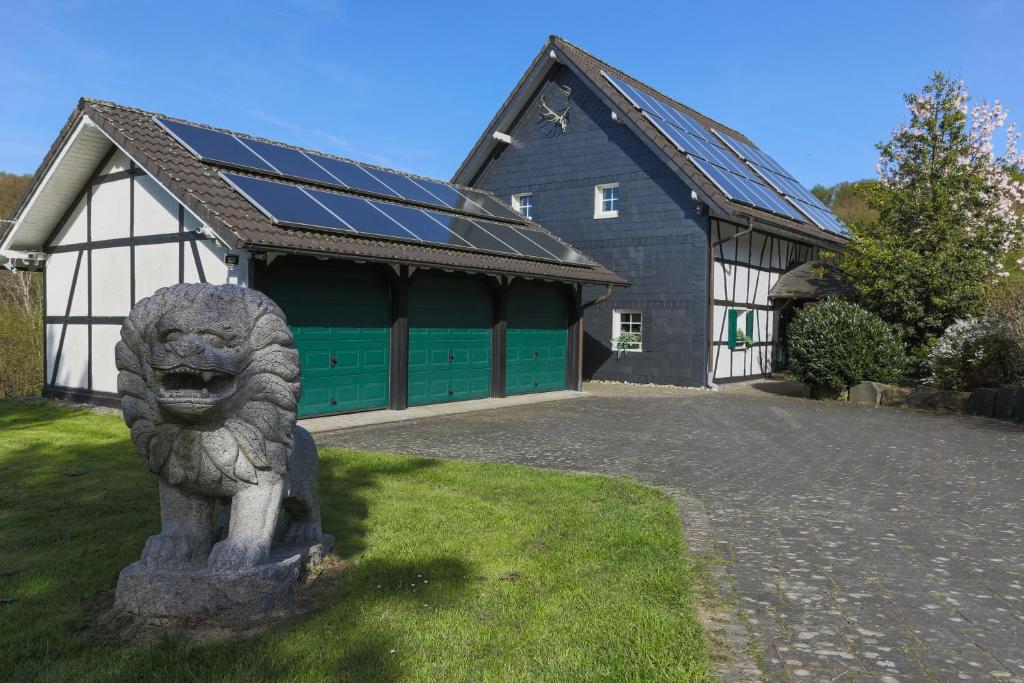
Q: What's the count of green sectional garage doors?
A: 3